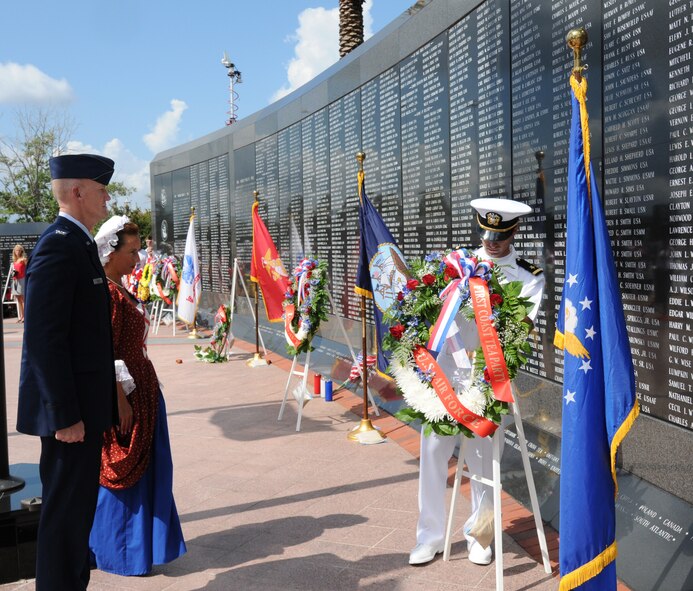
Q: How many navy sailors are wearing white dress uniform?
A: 1